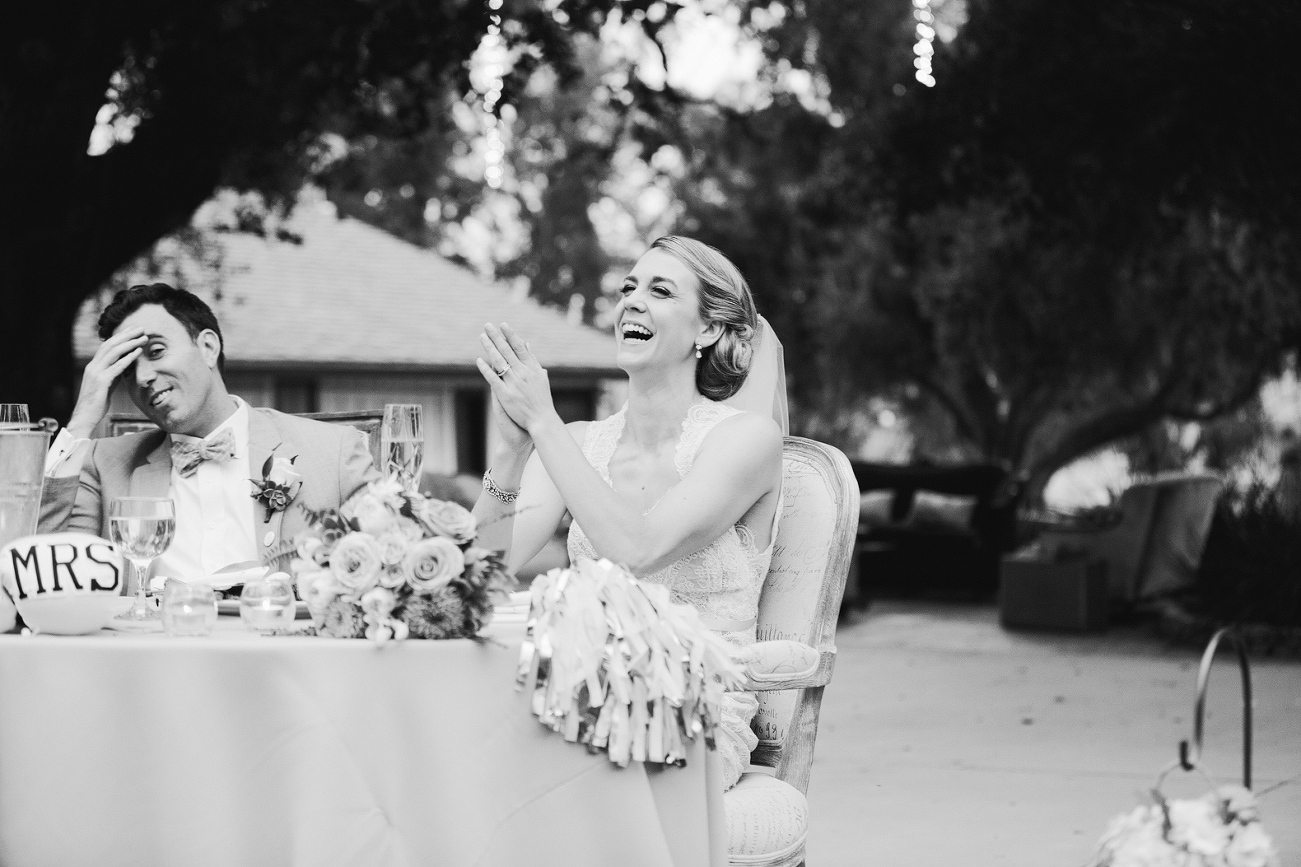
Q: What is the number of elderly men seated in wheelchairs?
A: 0